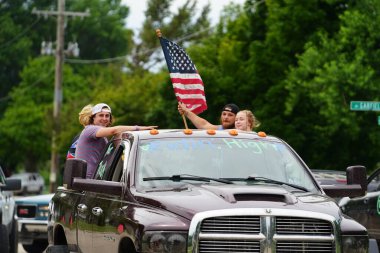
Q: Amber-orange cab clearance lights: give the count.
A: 5